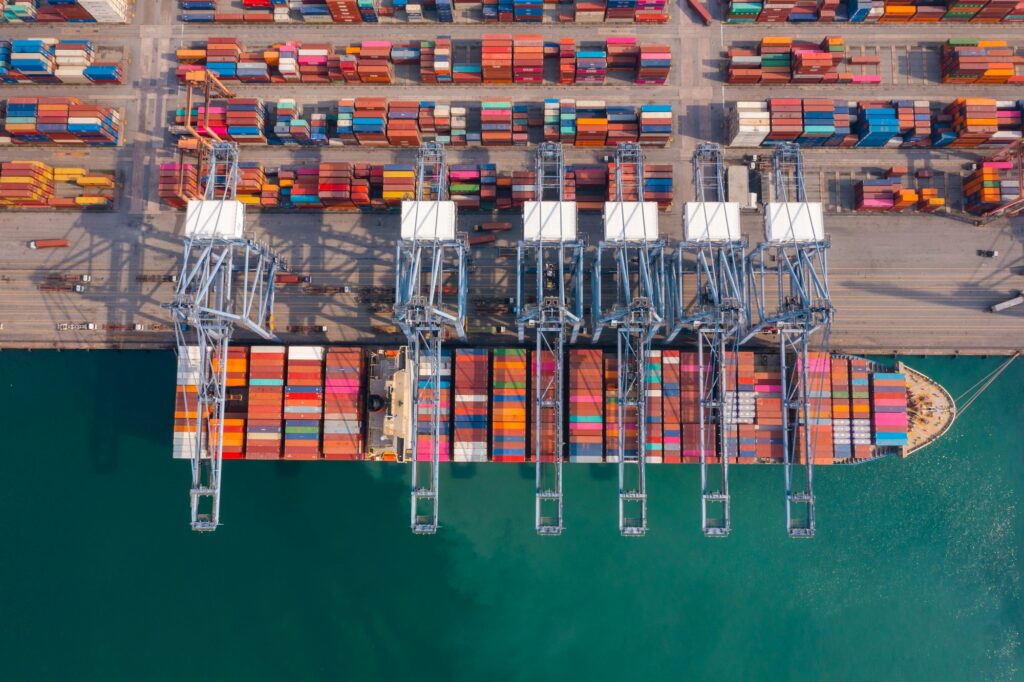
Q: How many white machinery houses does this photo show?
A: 6